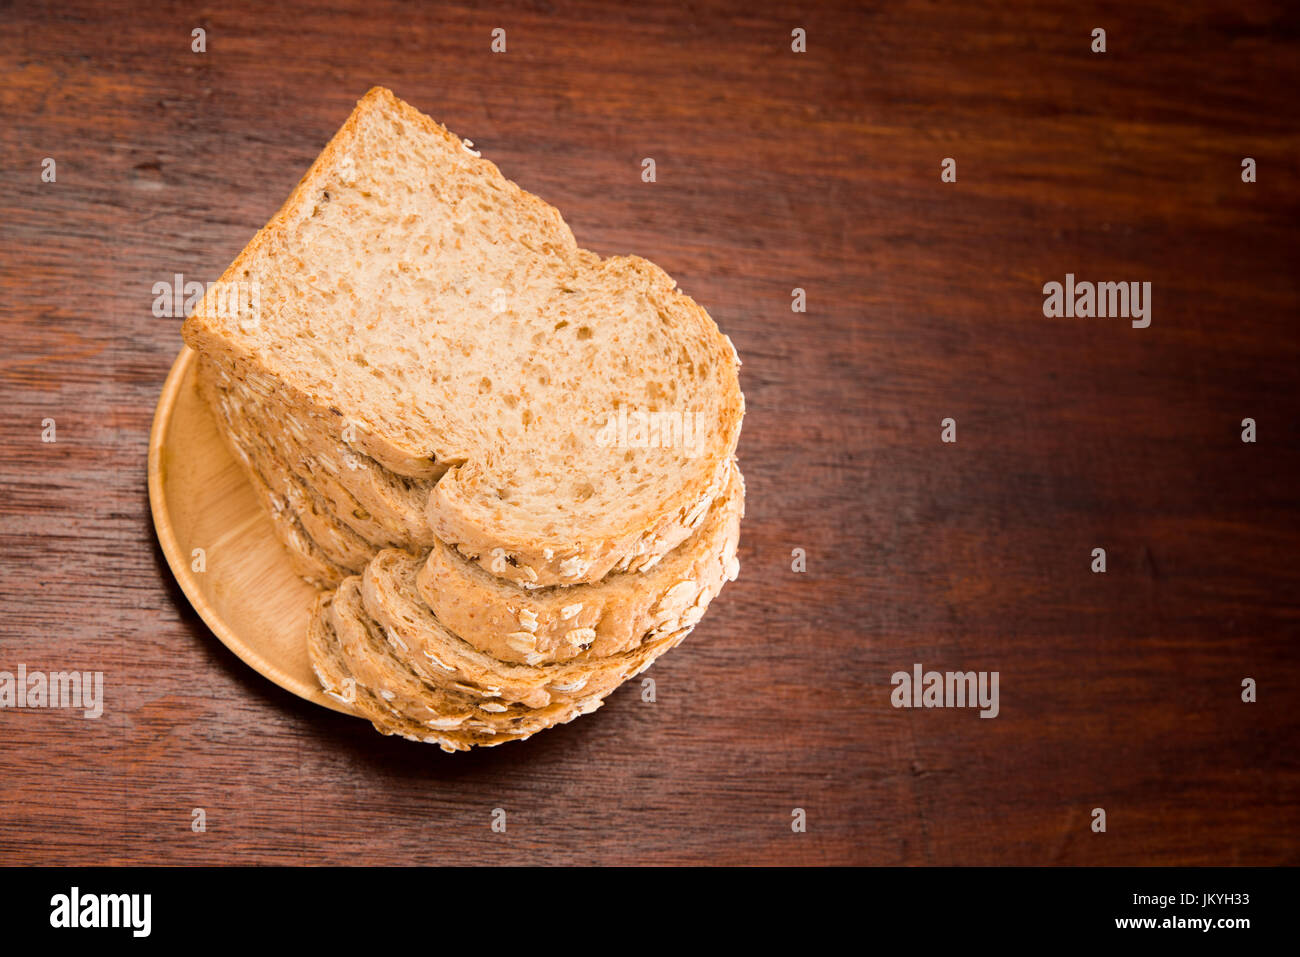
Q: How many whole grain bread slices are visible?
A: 5